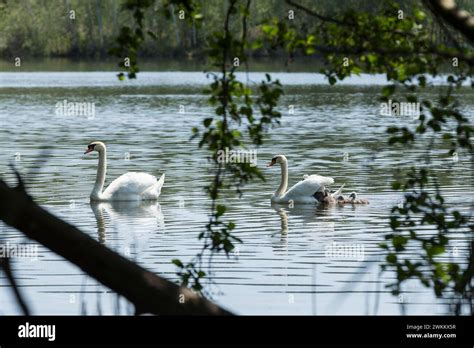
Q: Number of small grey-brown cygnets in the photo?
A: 3